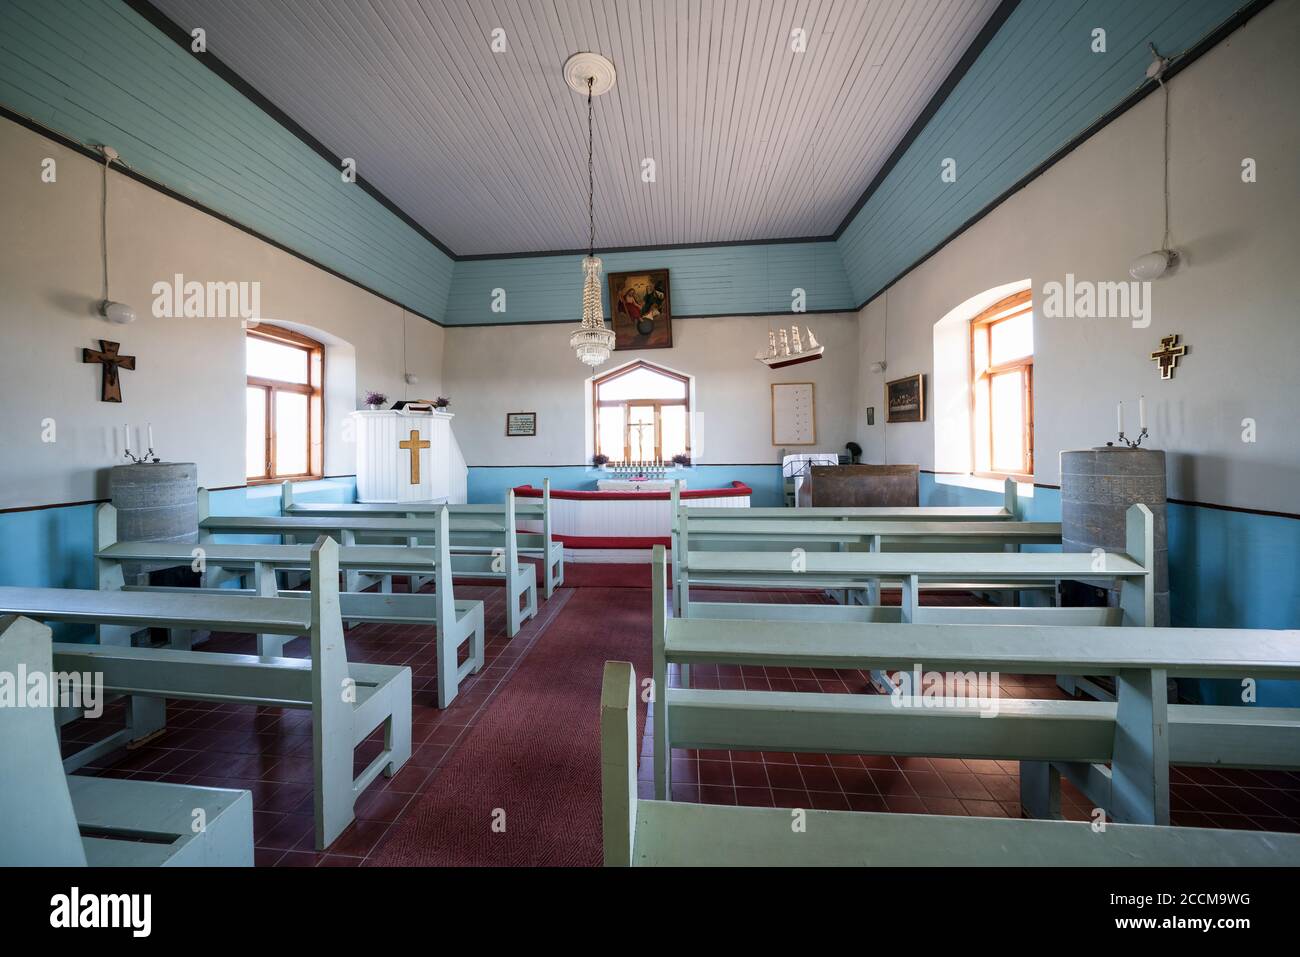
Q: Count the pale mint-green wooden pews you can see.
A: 10